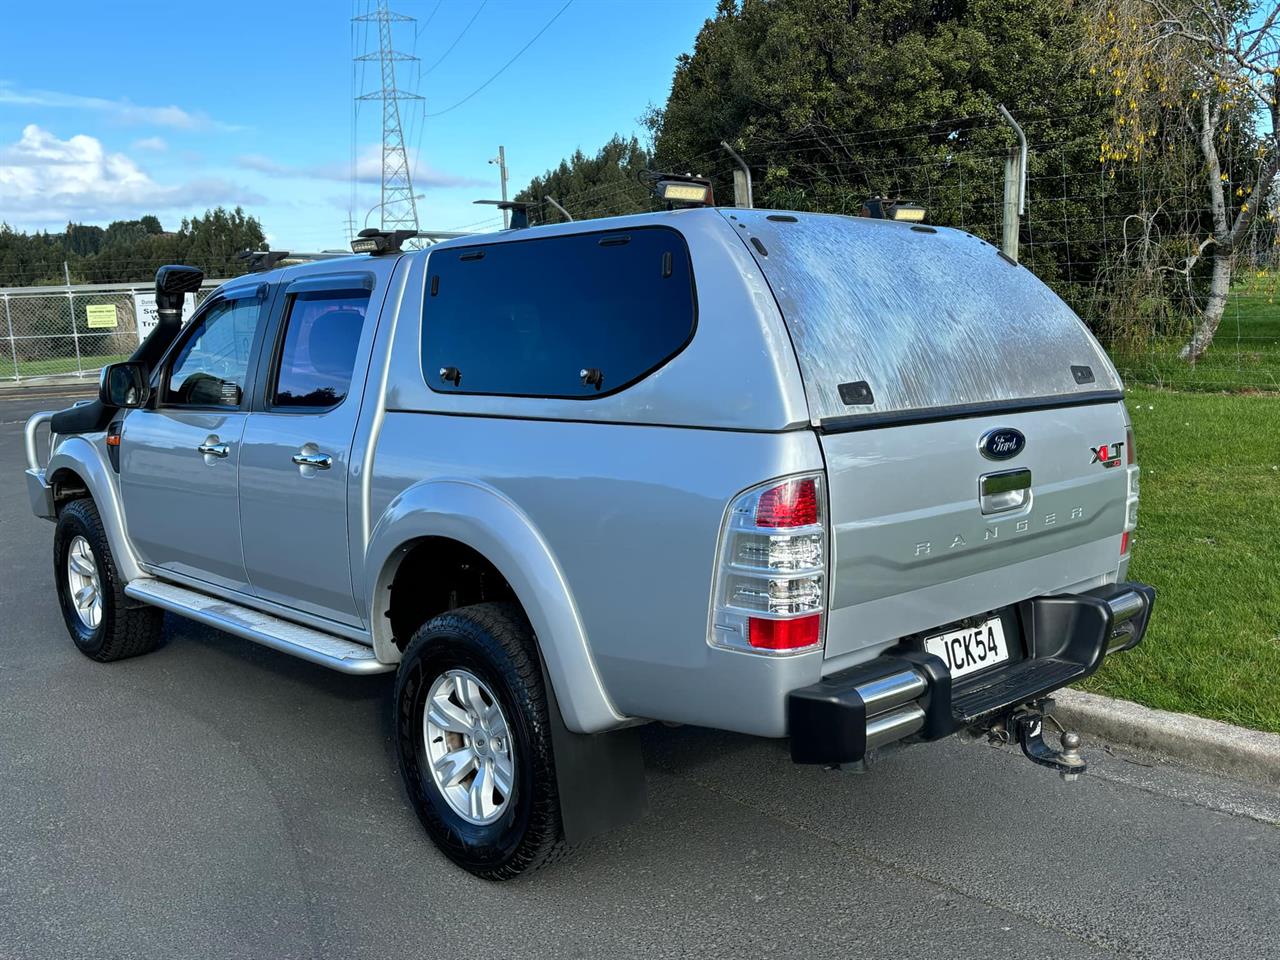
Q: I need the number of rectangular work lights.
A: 3